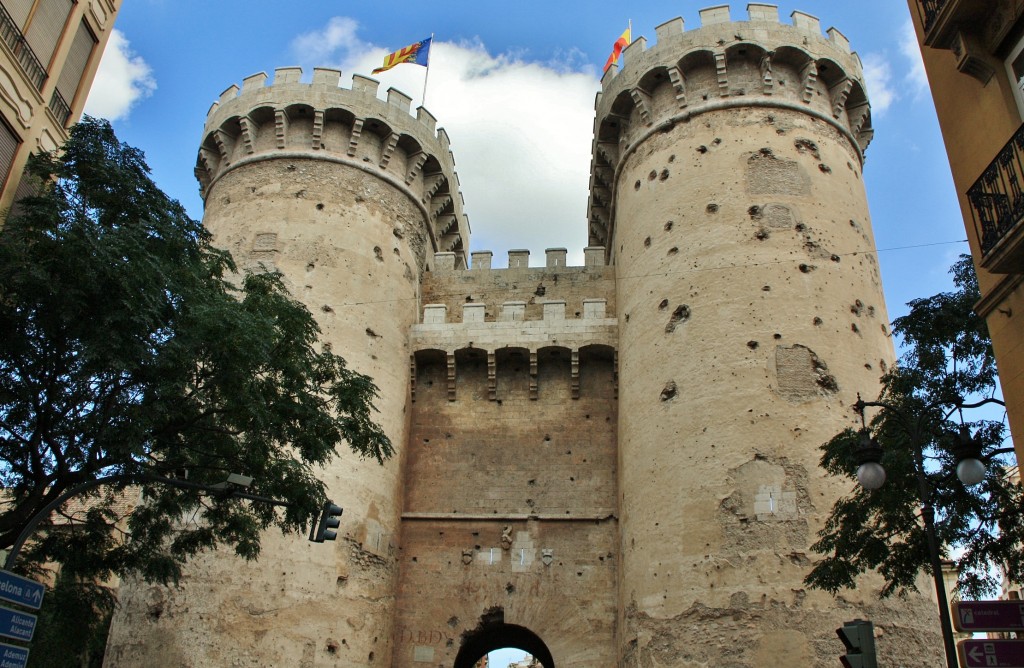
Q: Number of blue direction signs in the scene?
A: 3